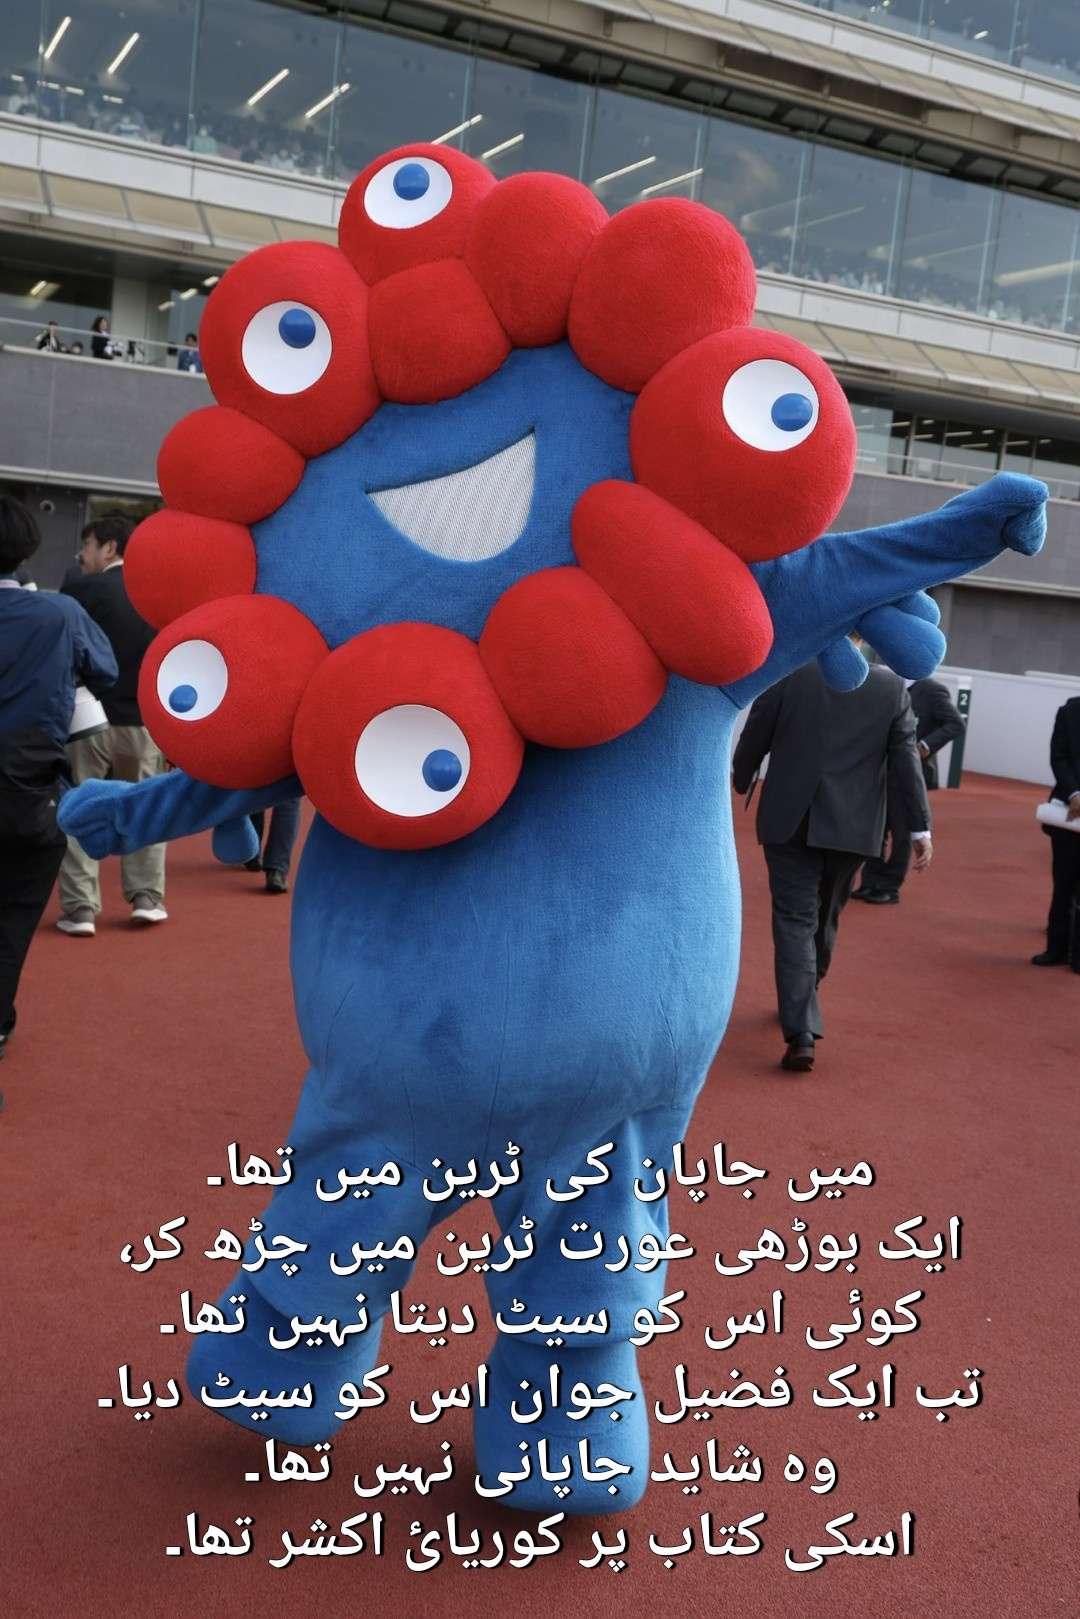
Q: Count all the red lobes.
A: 12